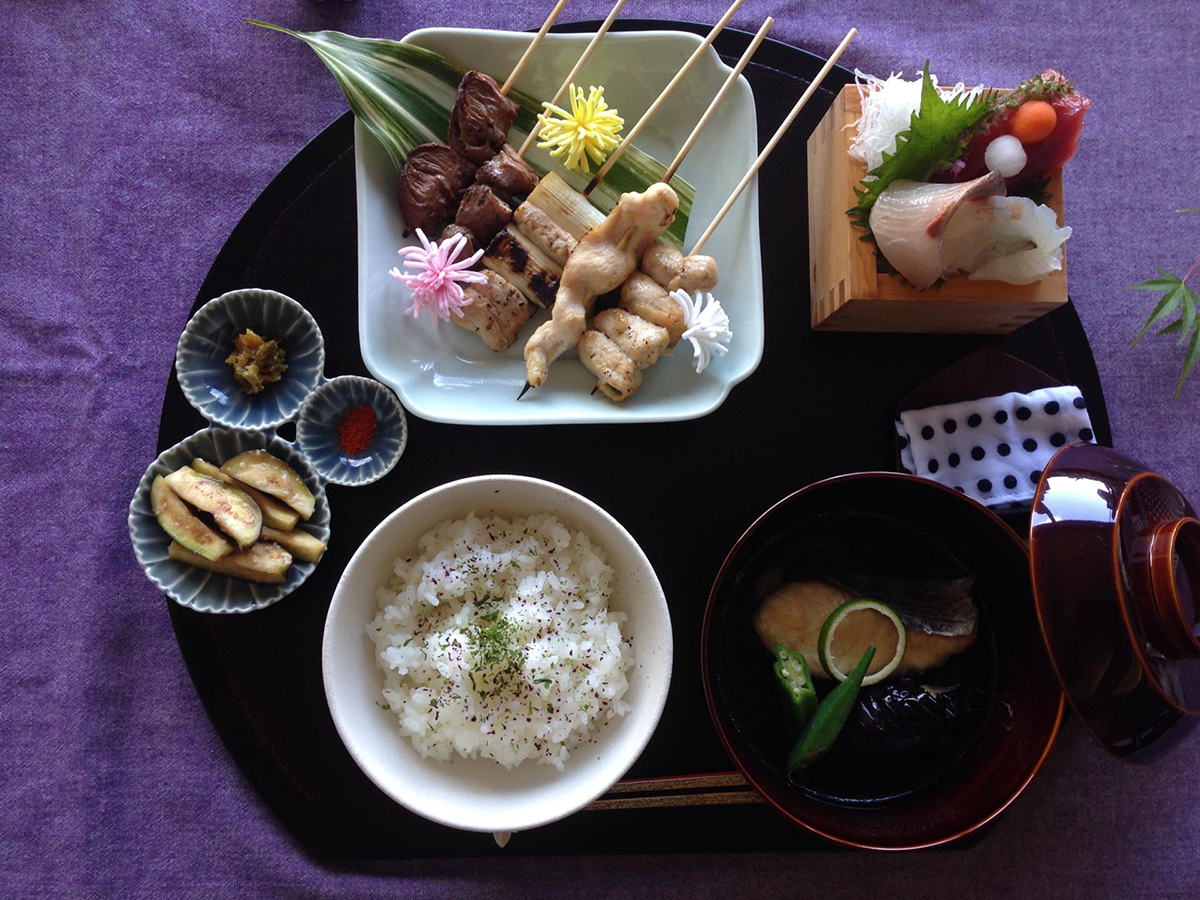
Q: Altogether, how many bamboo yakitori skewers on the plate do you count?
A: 5